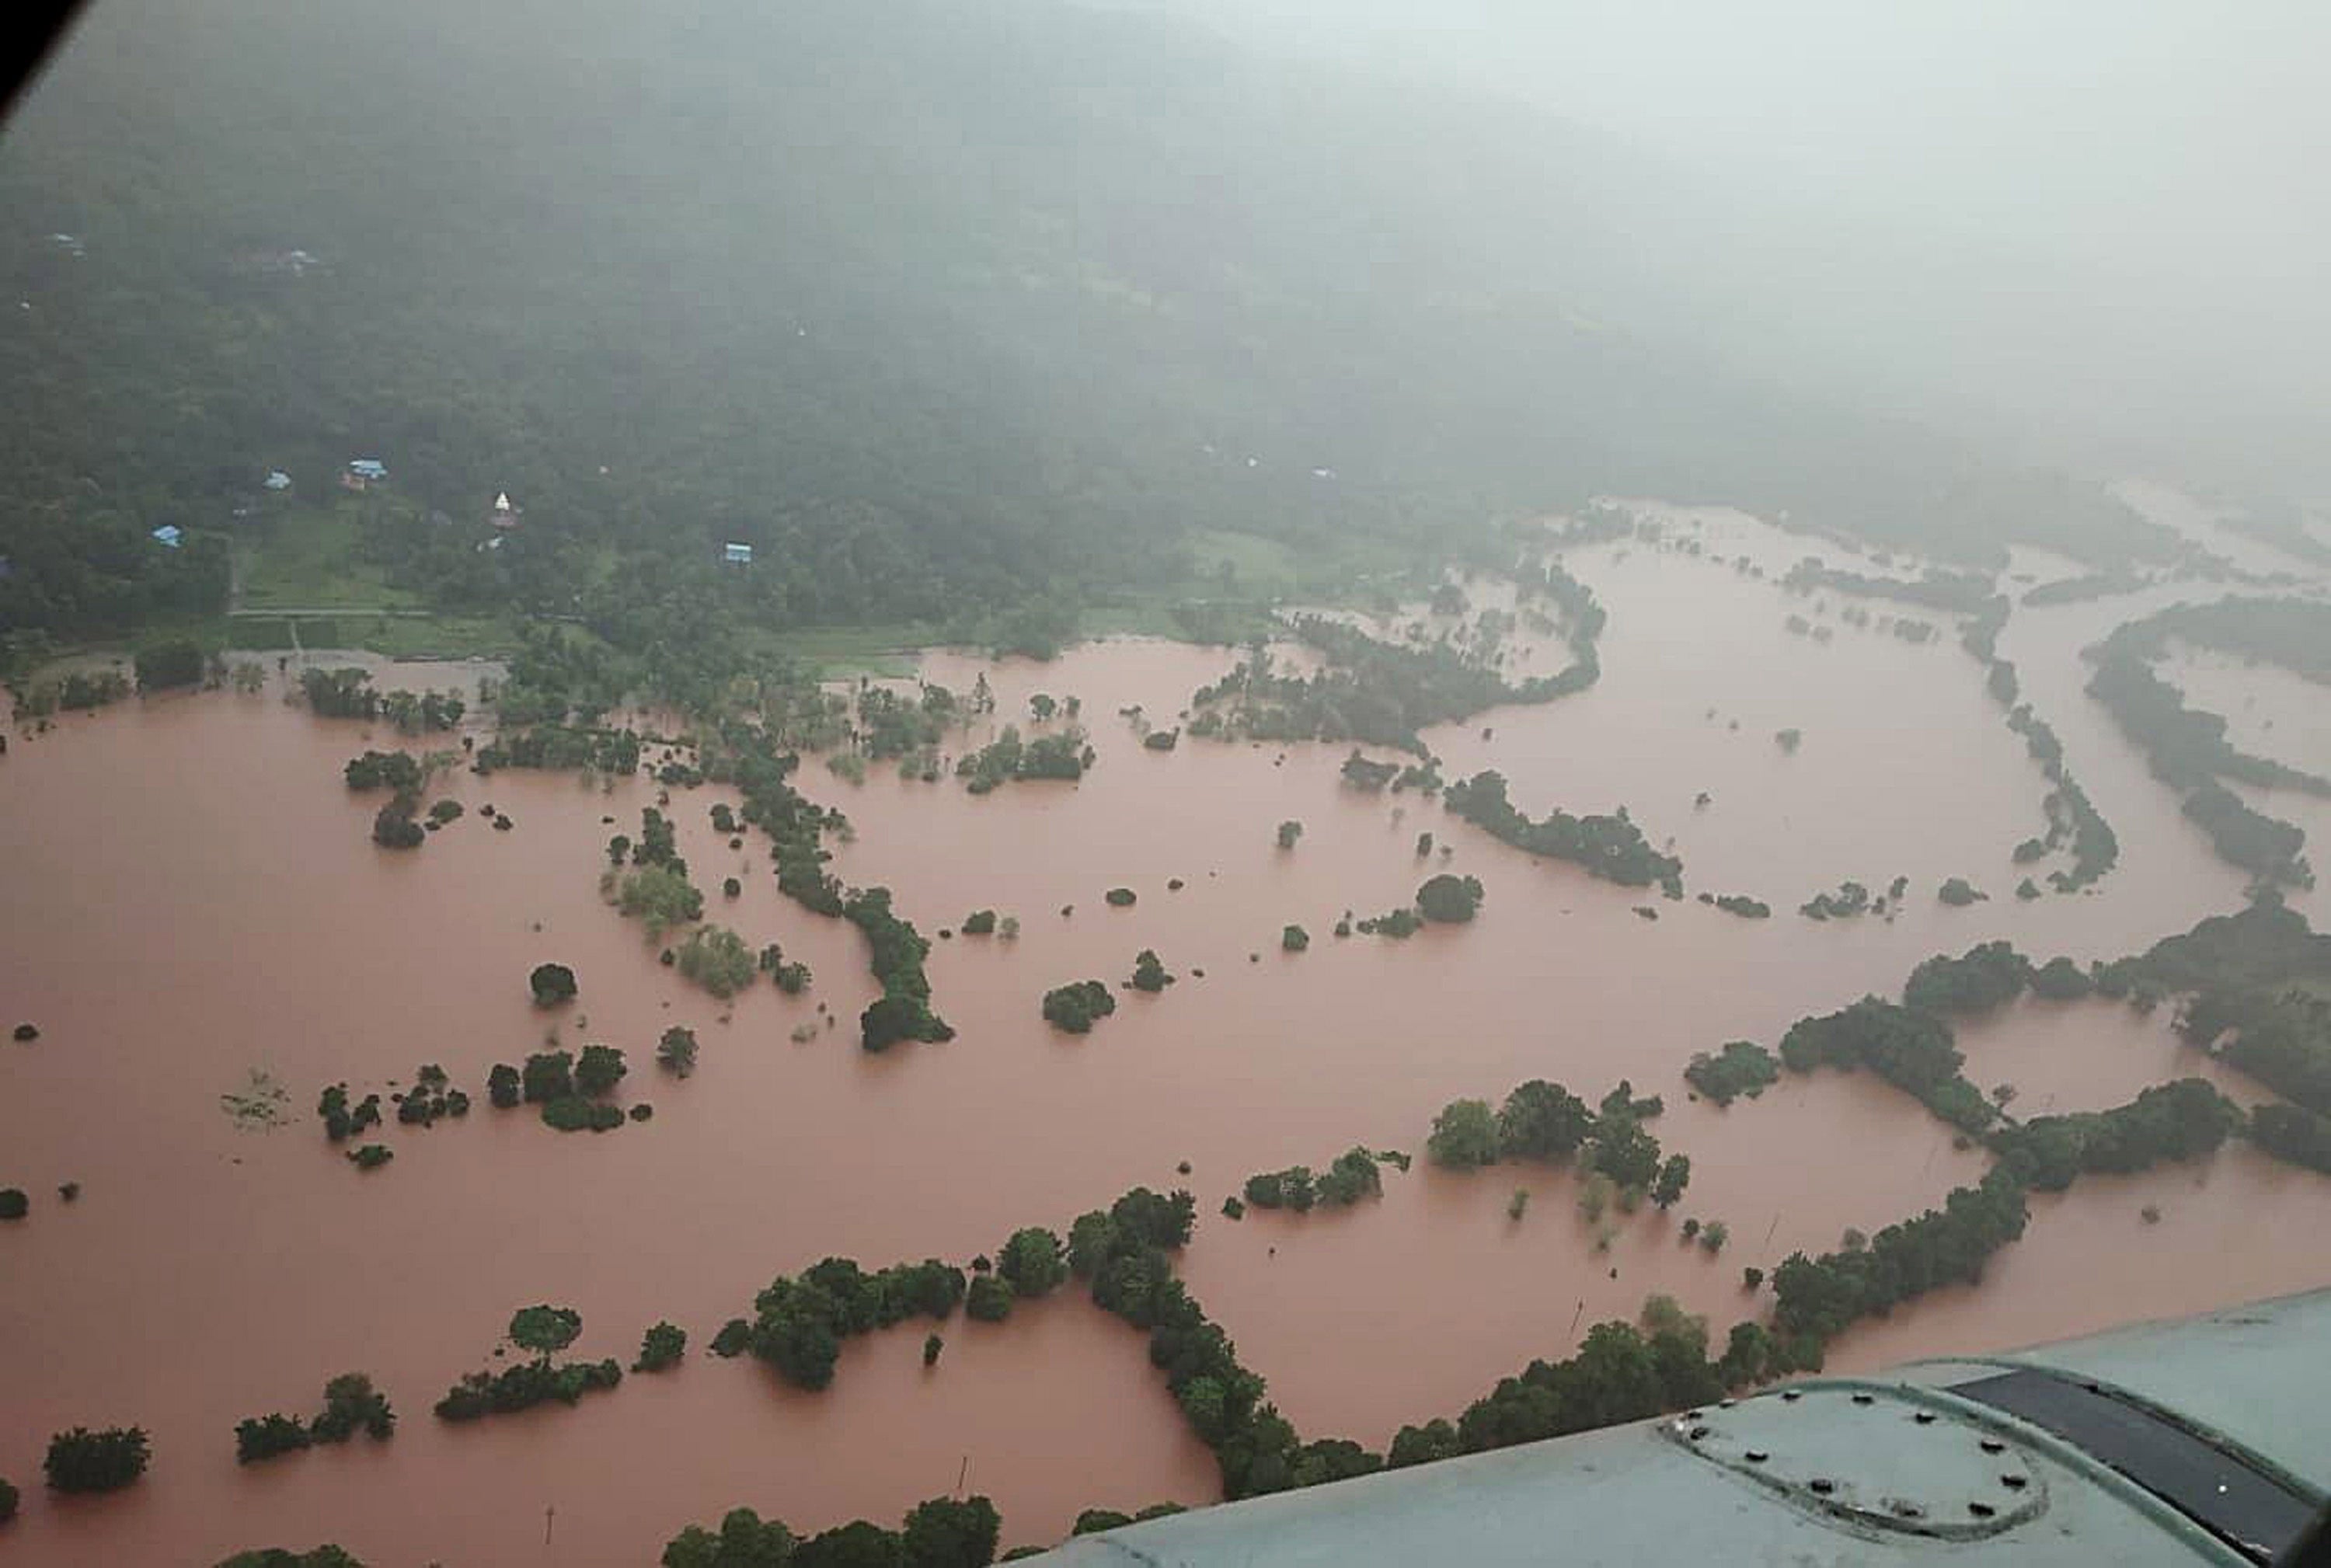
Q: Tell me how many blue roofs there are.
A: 4